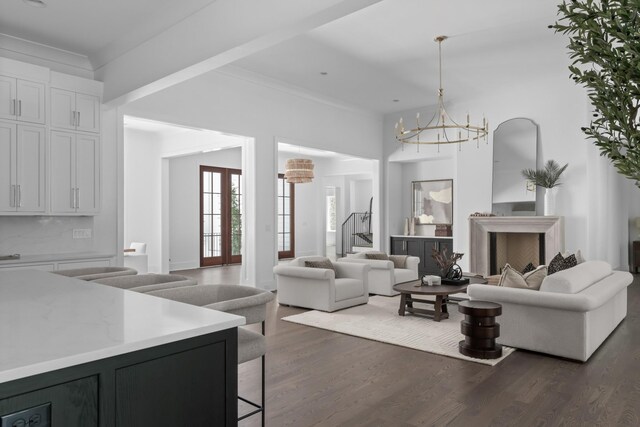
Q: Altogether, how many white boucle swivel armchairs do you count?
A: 2